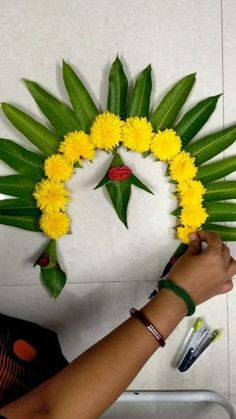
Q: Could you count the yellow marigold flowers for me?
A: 11